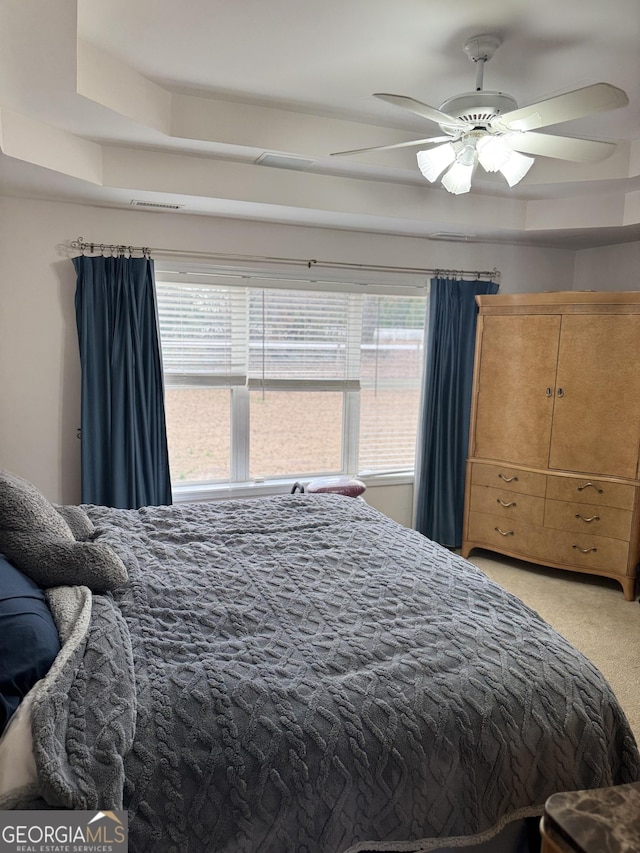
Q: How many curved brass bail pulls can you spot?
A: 6